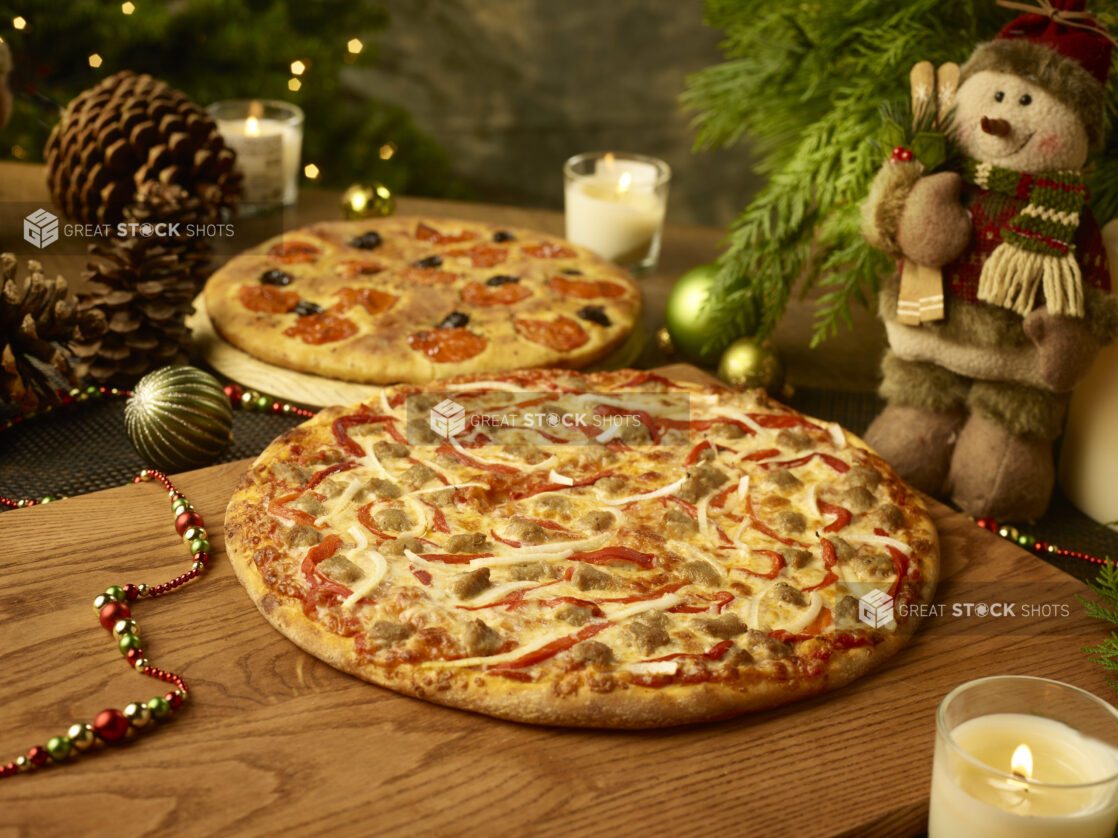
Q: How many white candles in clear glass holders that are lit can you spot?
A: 3